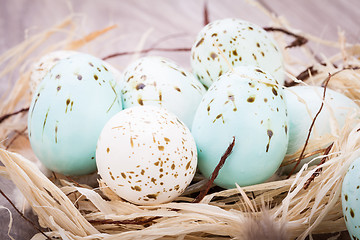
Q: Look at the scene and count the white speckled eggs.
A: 2